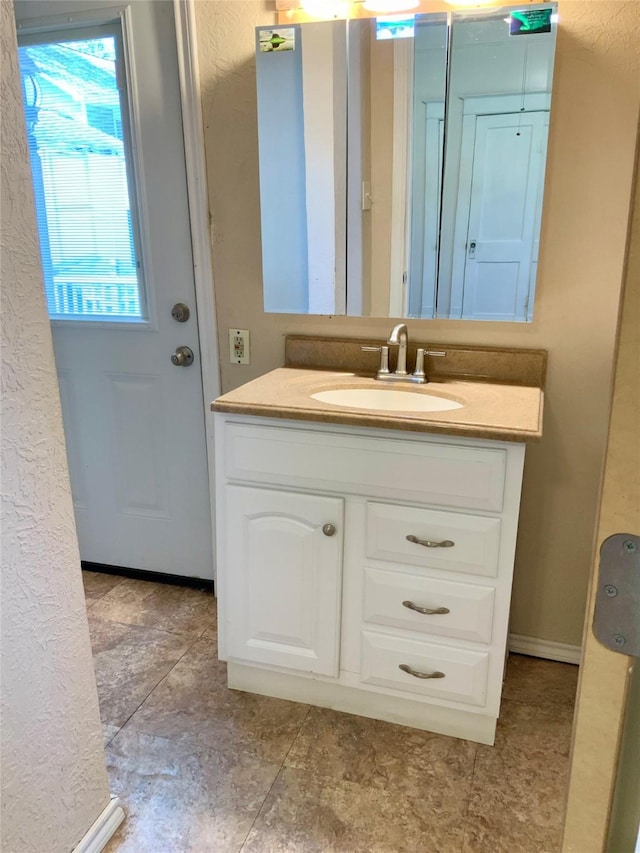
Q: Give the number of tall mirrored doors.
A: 3